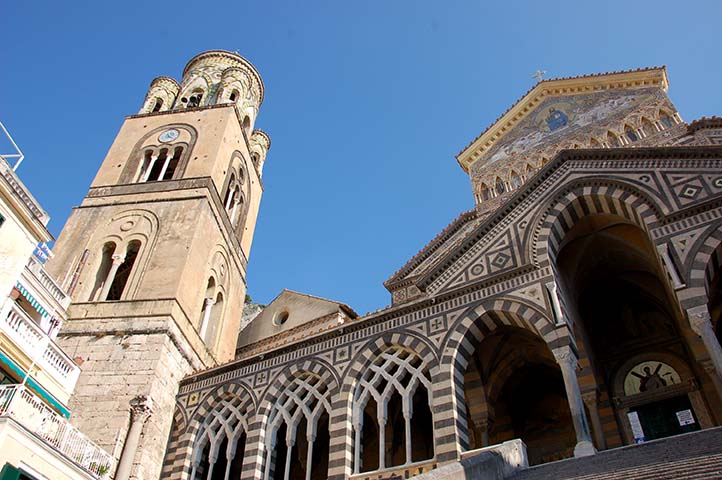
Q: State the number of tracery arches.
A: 3